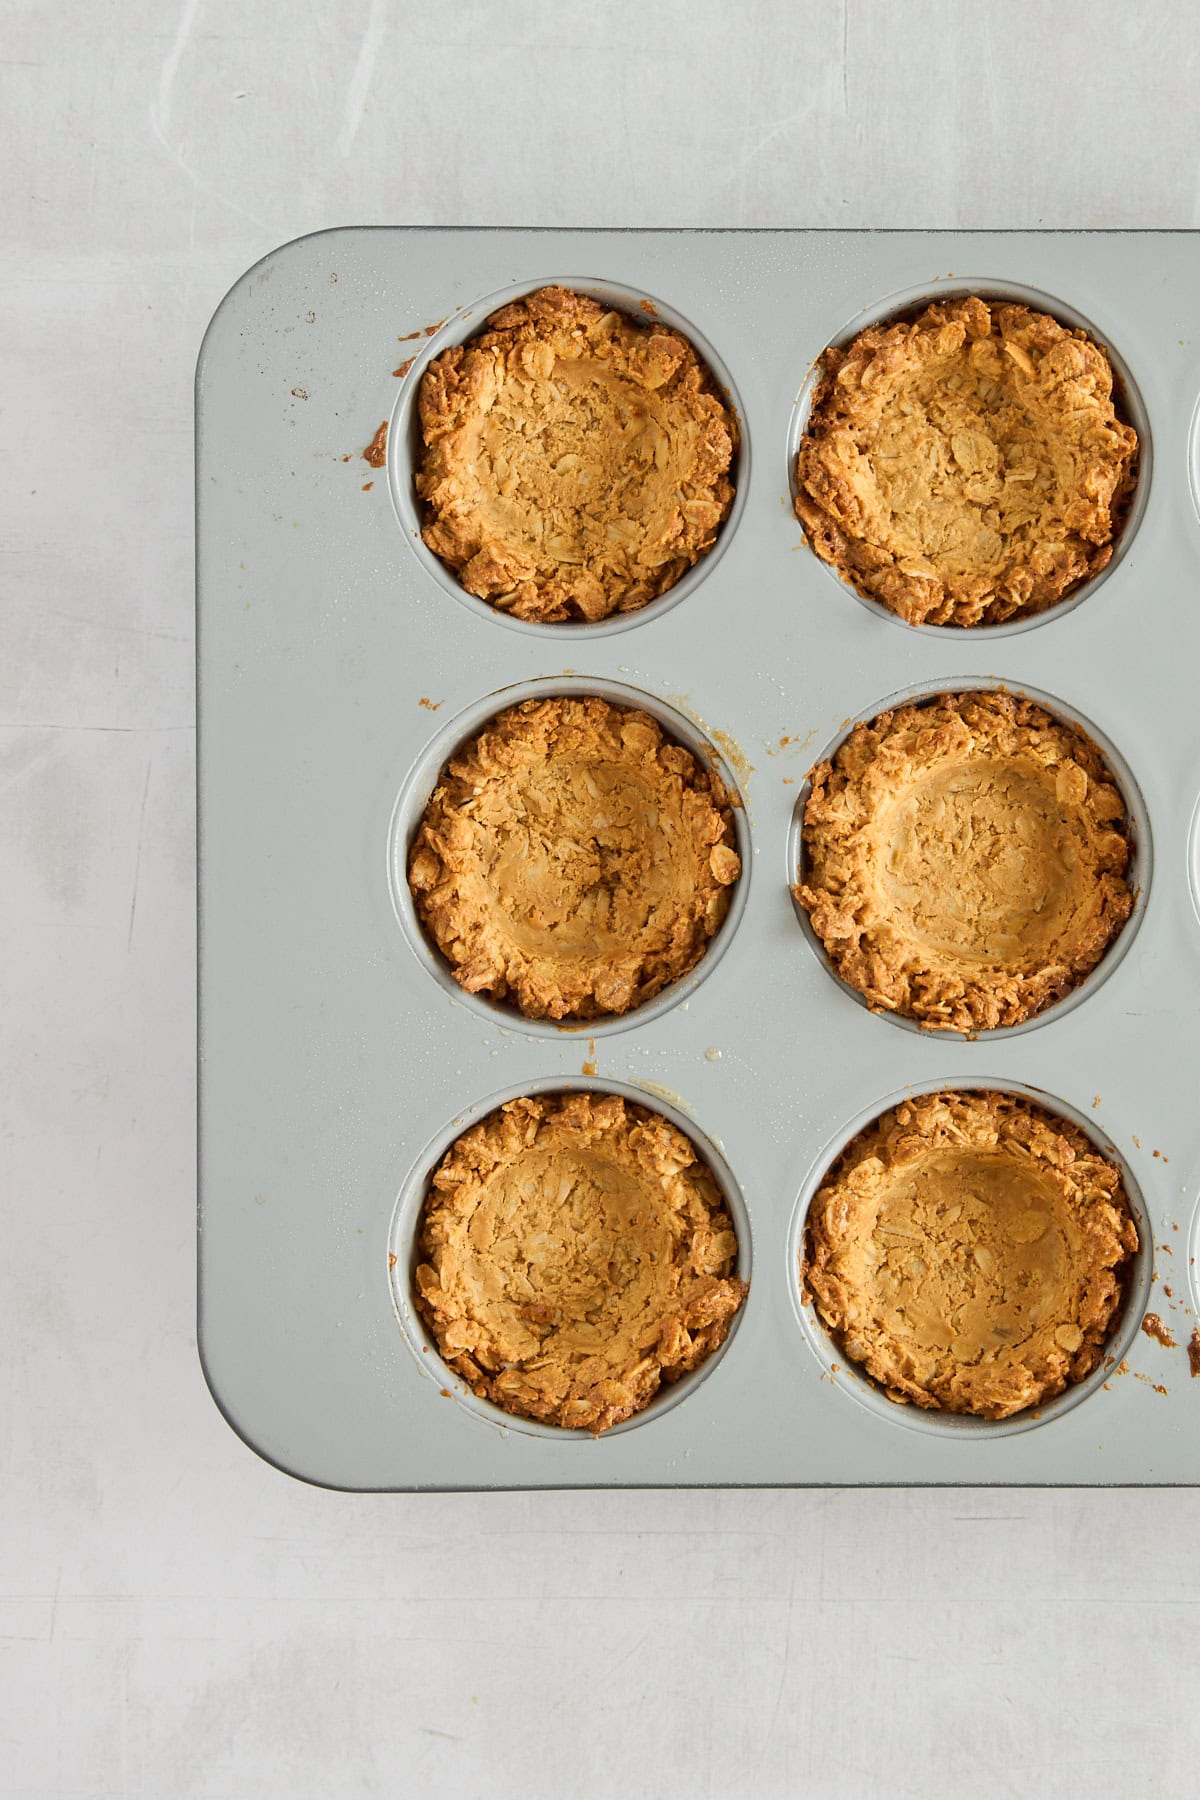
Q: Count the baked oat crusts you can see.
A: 6